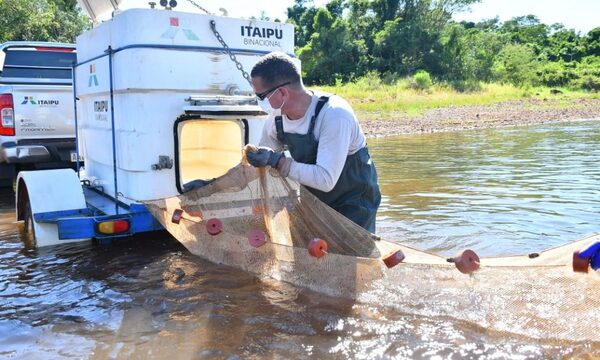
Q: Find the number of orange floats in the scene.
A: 7